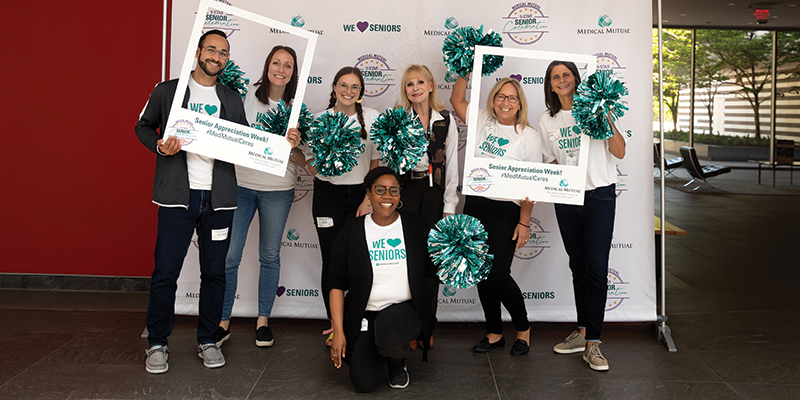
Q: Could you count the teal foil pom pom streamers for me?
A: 7